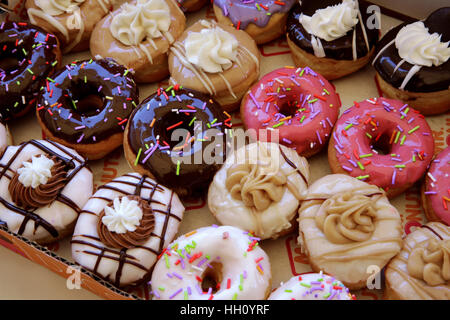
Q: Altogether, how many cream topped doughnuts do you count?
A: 10